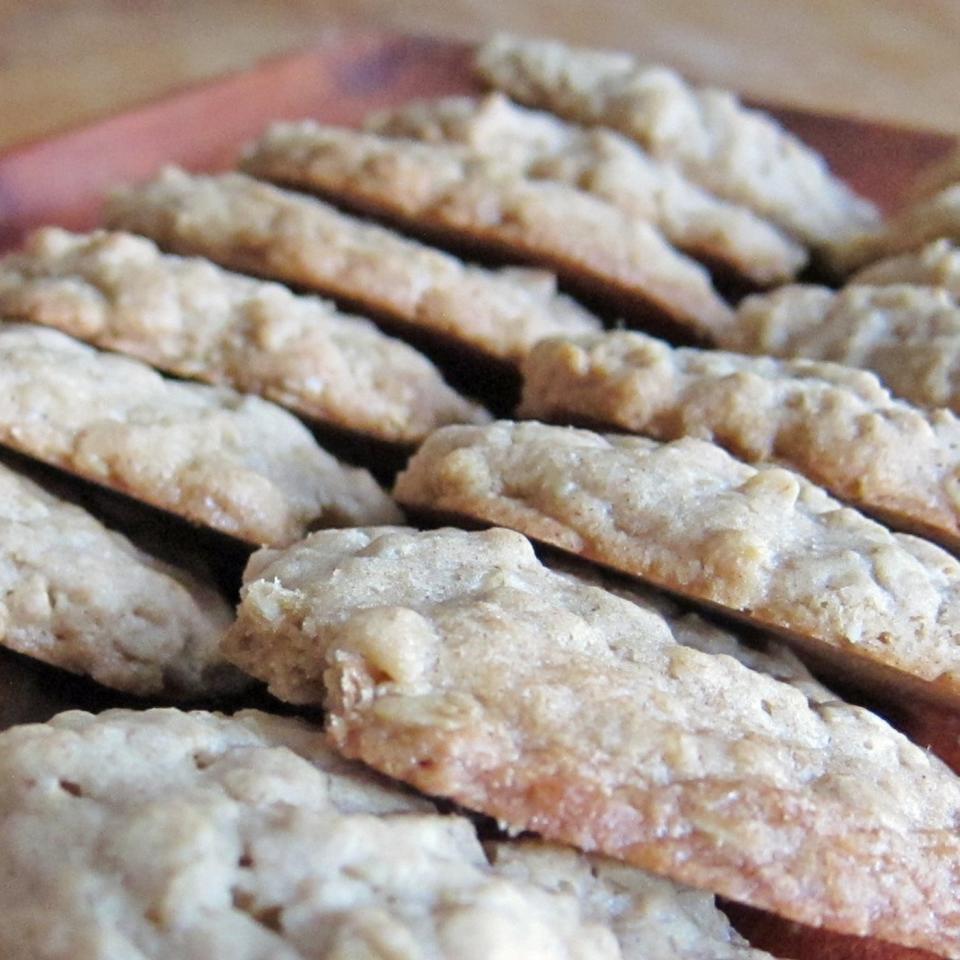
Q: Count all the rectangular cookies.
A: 0